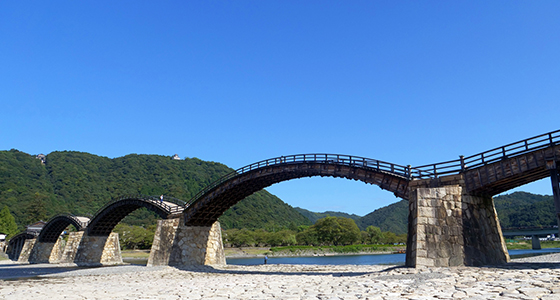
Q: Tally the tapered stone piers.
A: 4